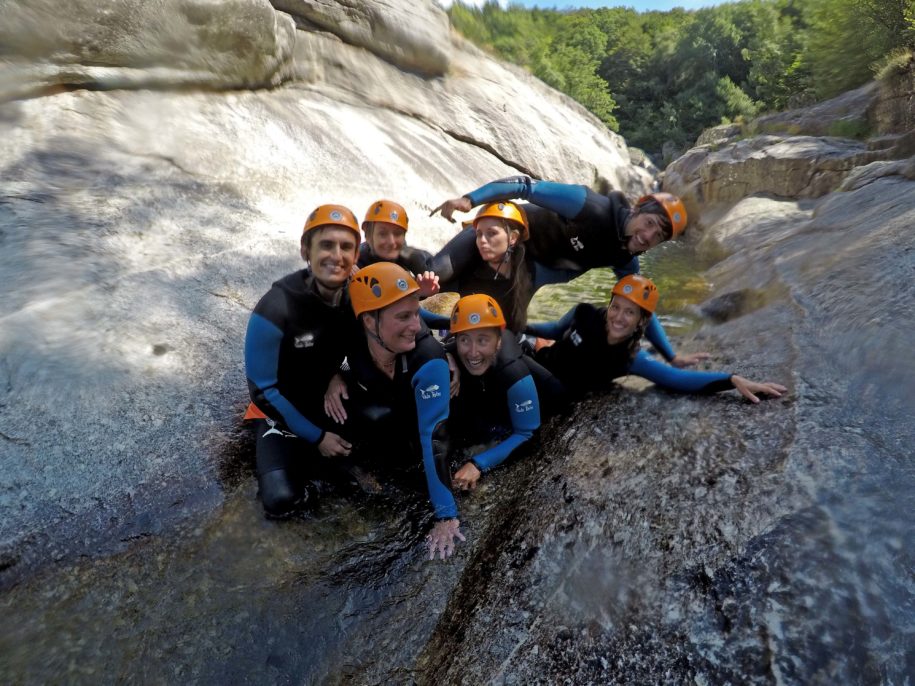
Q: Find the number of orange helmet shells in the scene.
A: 7